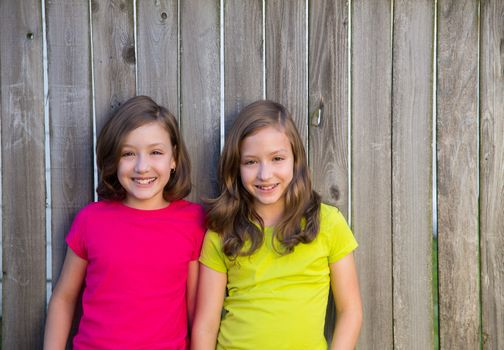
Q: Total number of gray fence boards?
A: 12